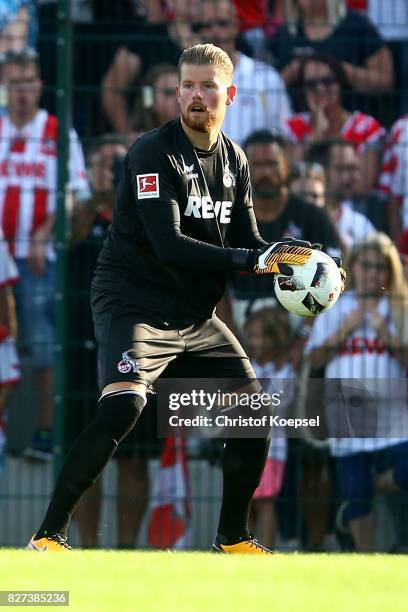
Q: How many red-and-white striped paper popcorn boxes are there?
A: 0